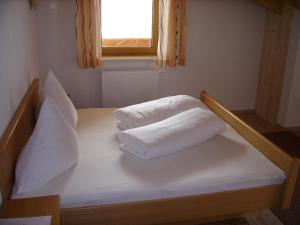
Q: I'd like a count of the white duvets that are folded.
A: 2